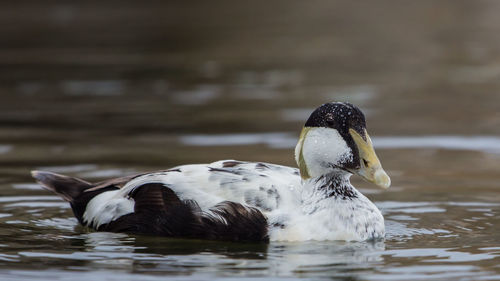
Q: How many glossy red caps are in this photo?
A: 0